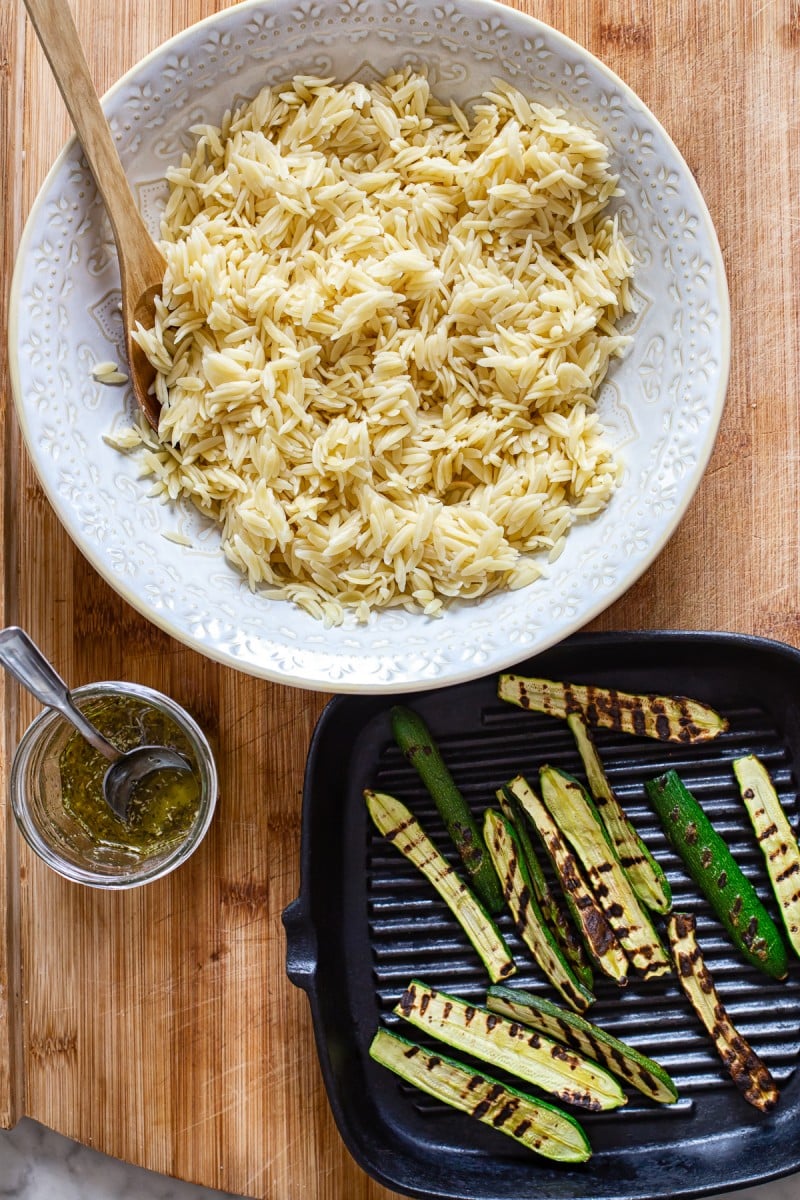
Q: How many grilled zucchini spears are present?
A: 14